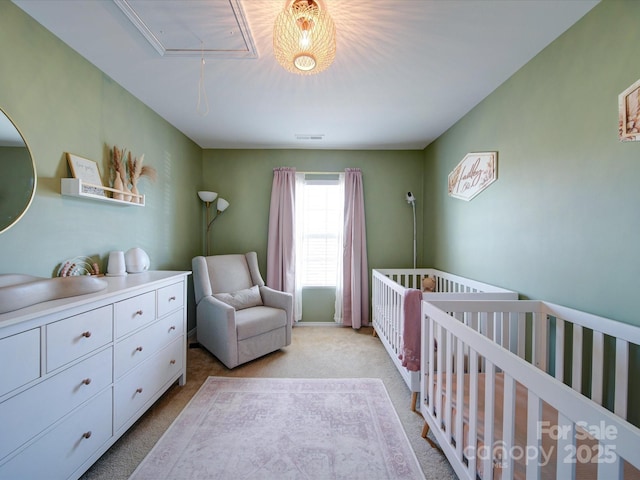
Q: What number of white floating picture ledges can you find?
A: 1